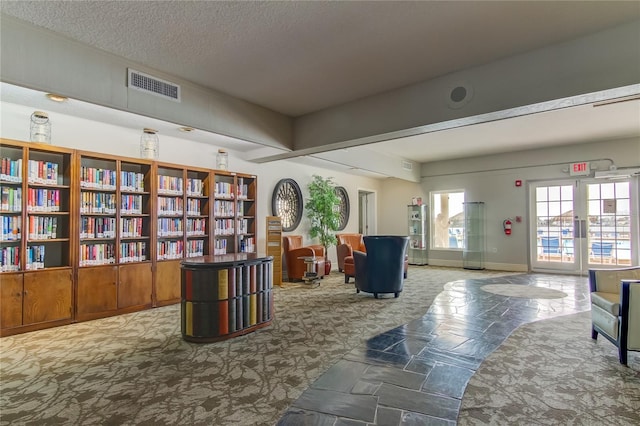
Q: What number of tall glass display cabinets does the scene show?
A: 2